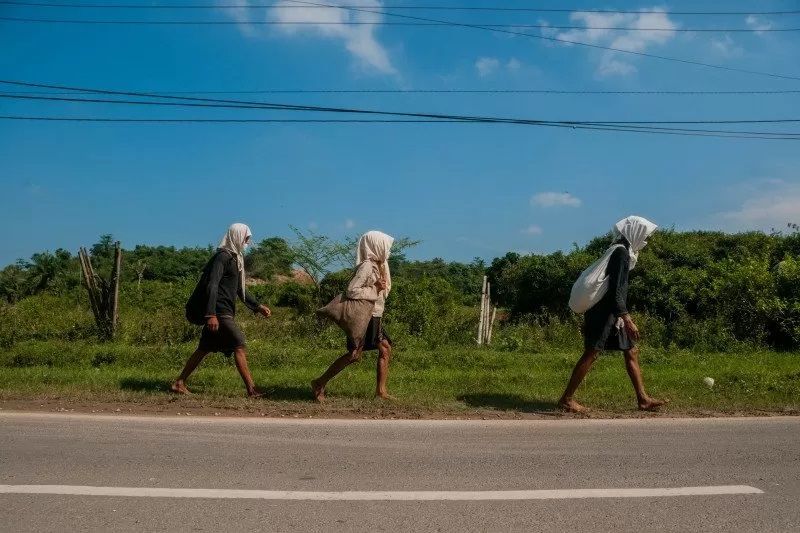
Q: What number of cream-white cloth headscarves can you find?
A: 3